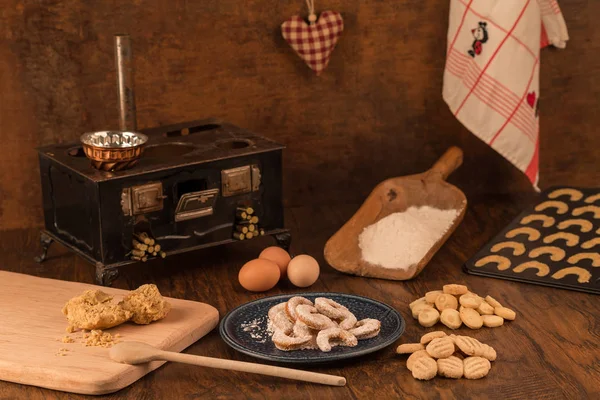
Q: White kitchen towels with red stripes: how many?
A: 1